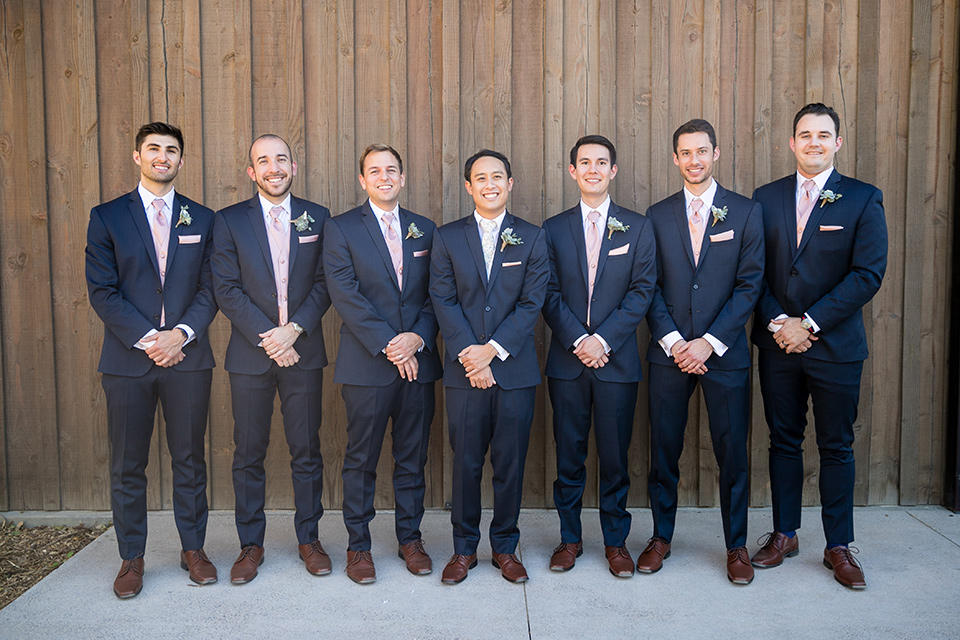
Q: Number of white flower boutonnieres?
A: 7